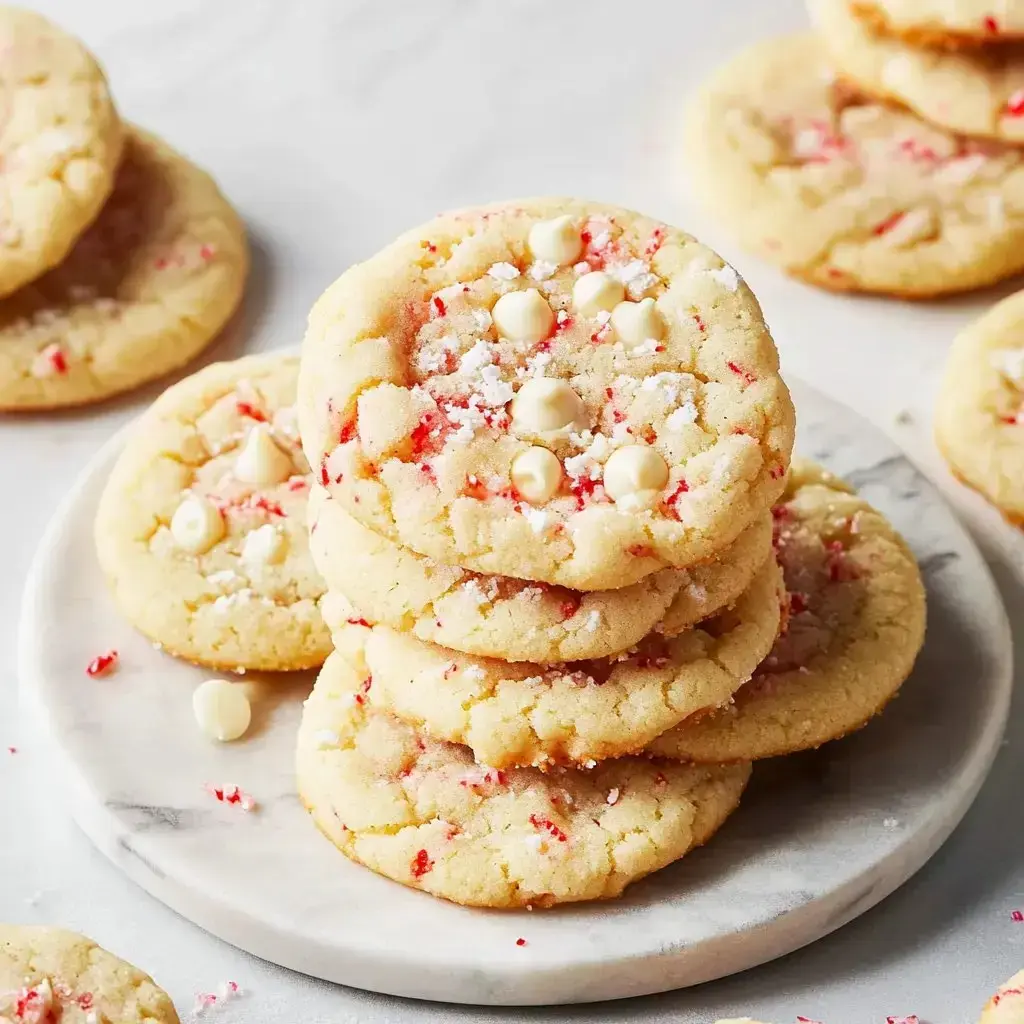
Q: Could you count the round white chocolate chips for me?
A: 11